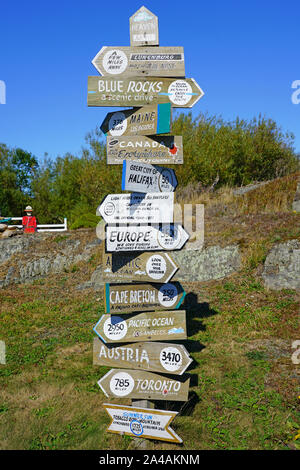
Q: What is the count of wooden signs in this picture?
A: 14